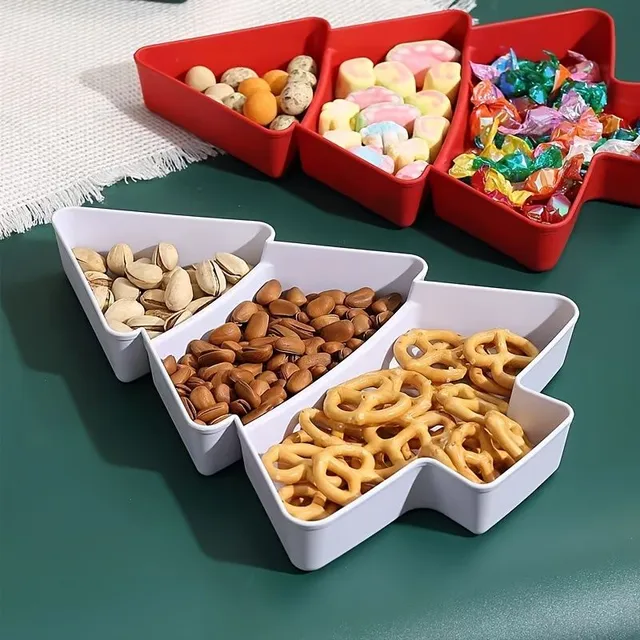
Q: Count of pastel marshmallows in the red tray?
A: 14